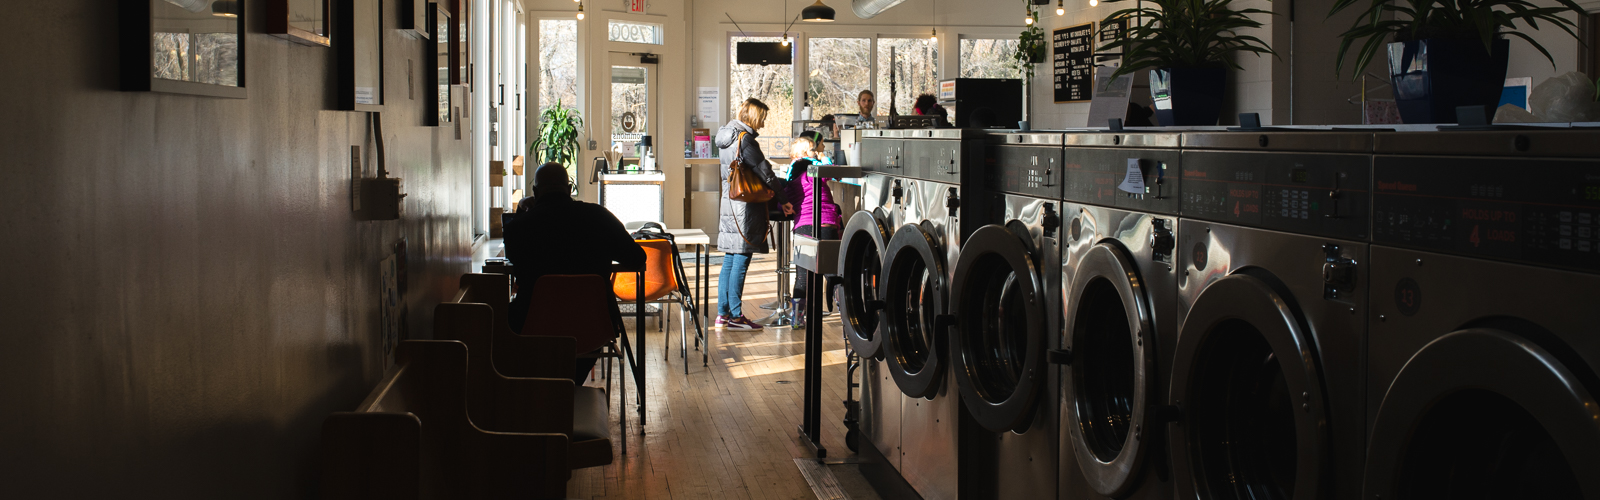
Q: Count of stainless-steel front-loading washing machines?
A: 6